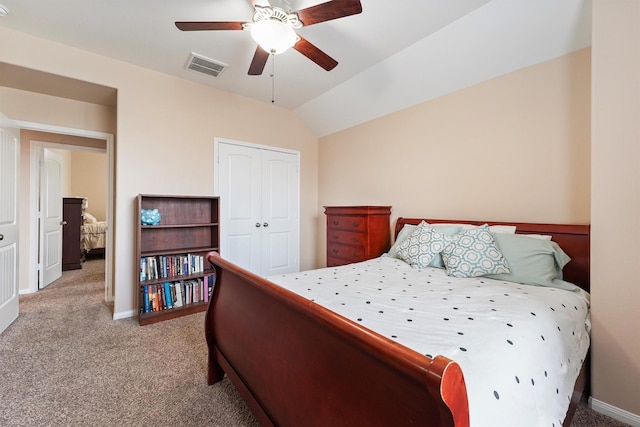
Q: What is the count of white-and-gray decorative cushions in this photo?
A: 2